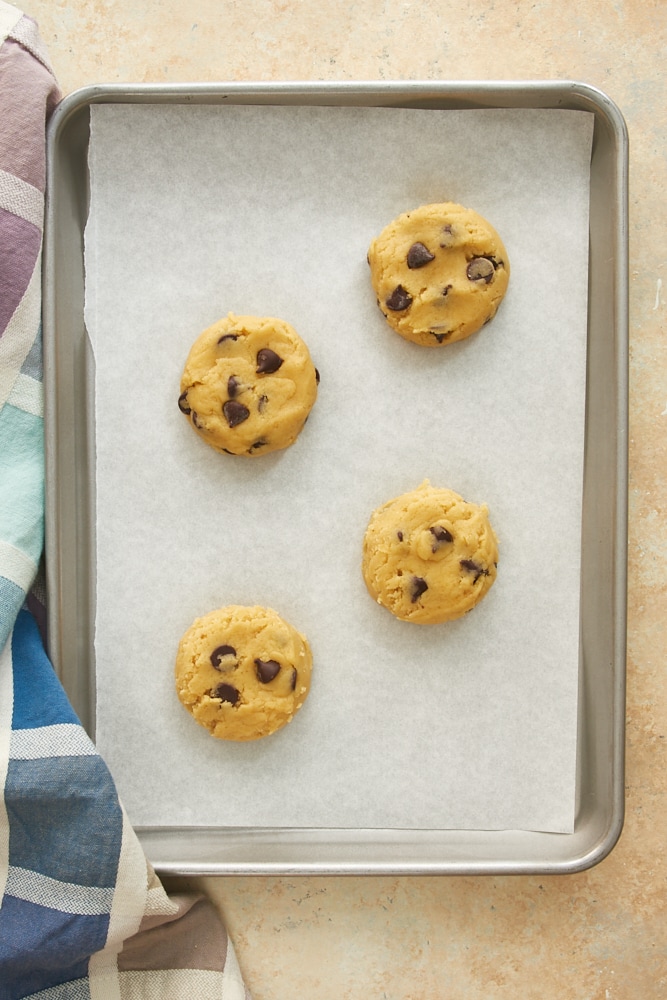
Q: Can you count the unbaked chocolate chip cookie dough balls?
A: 4